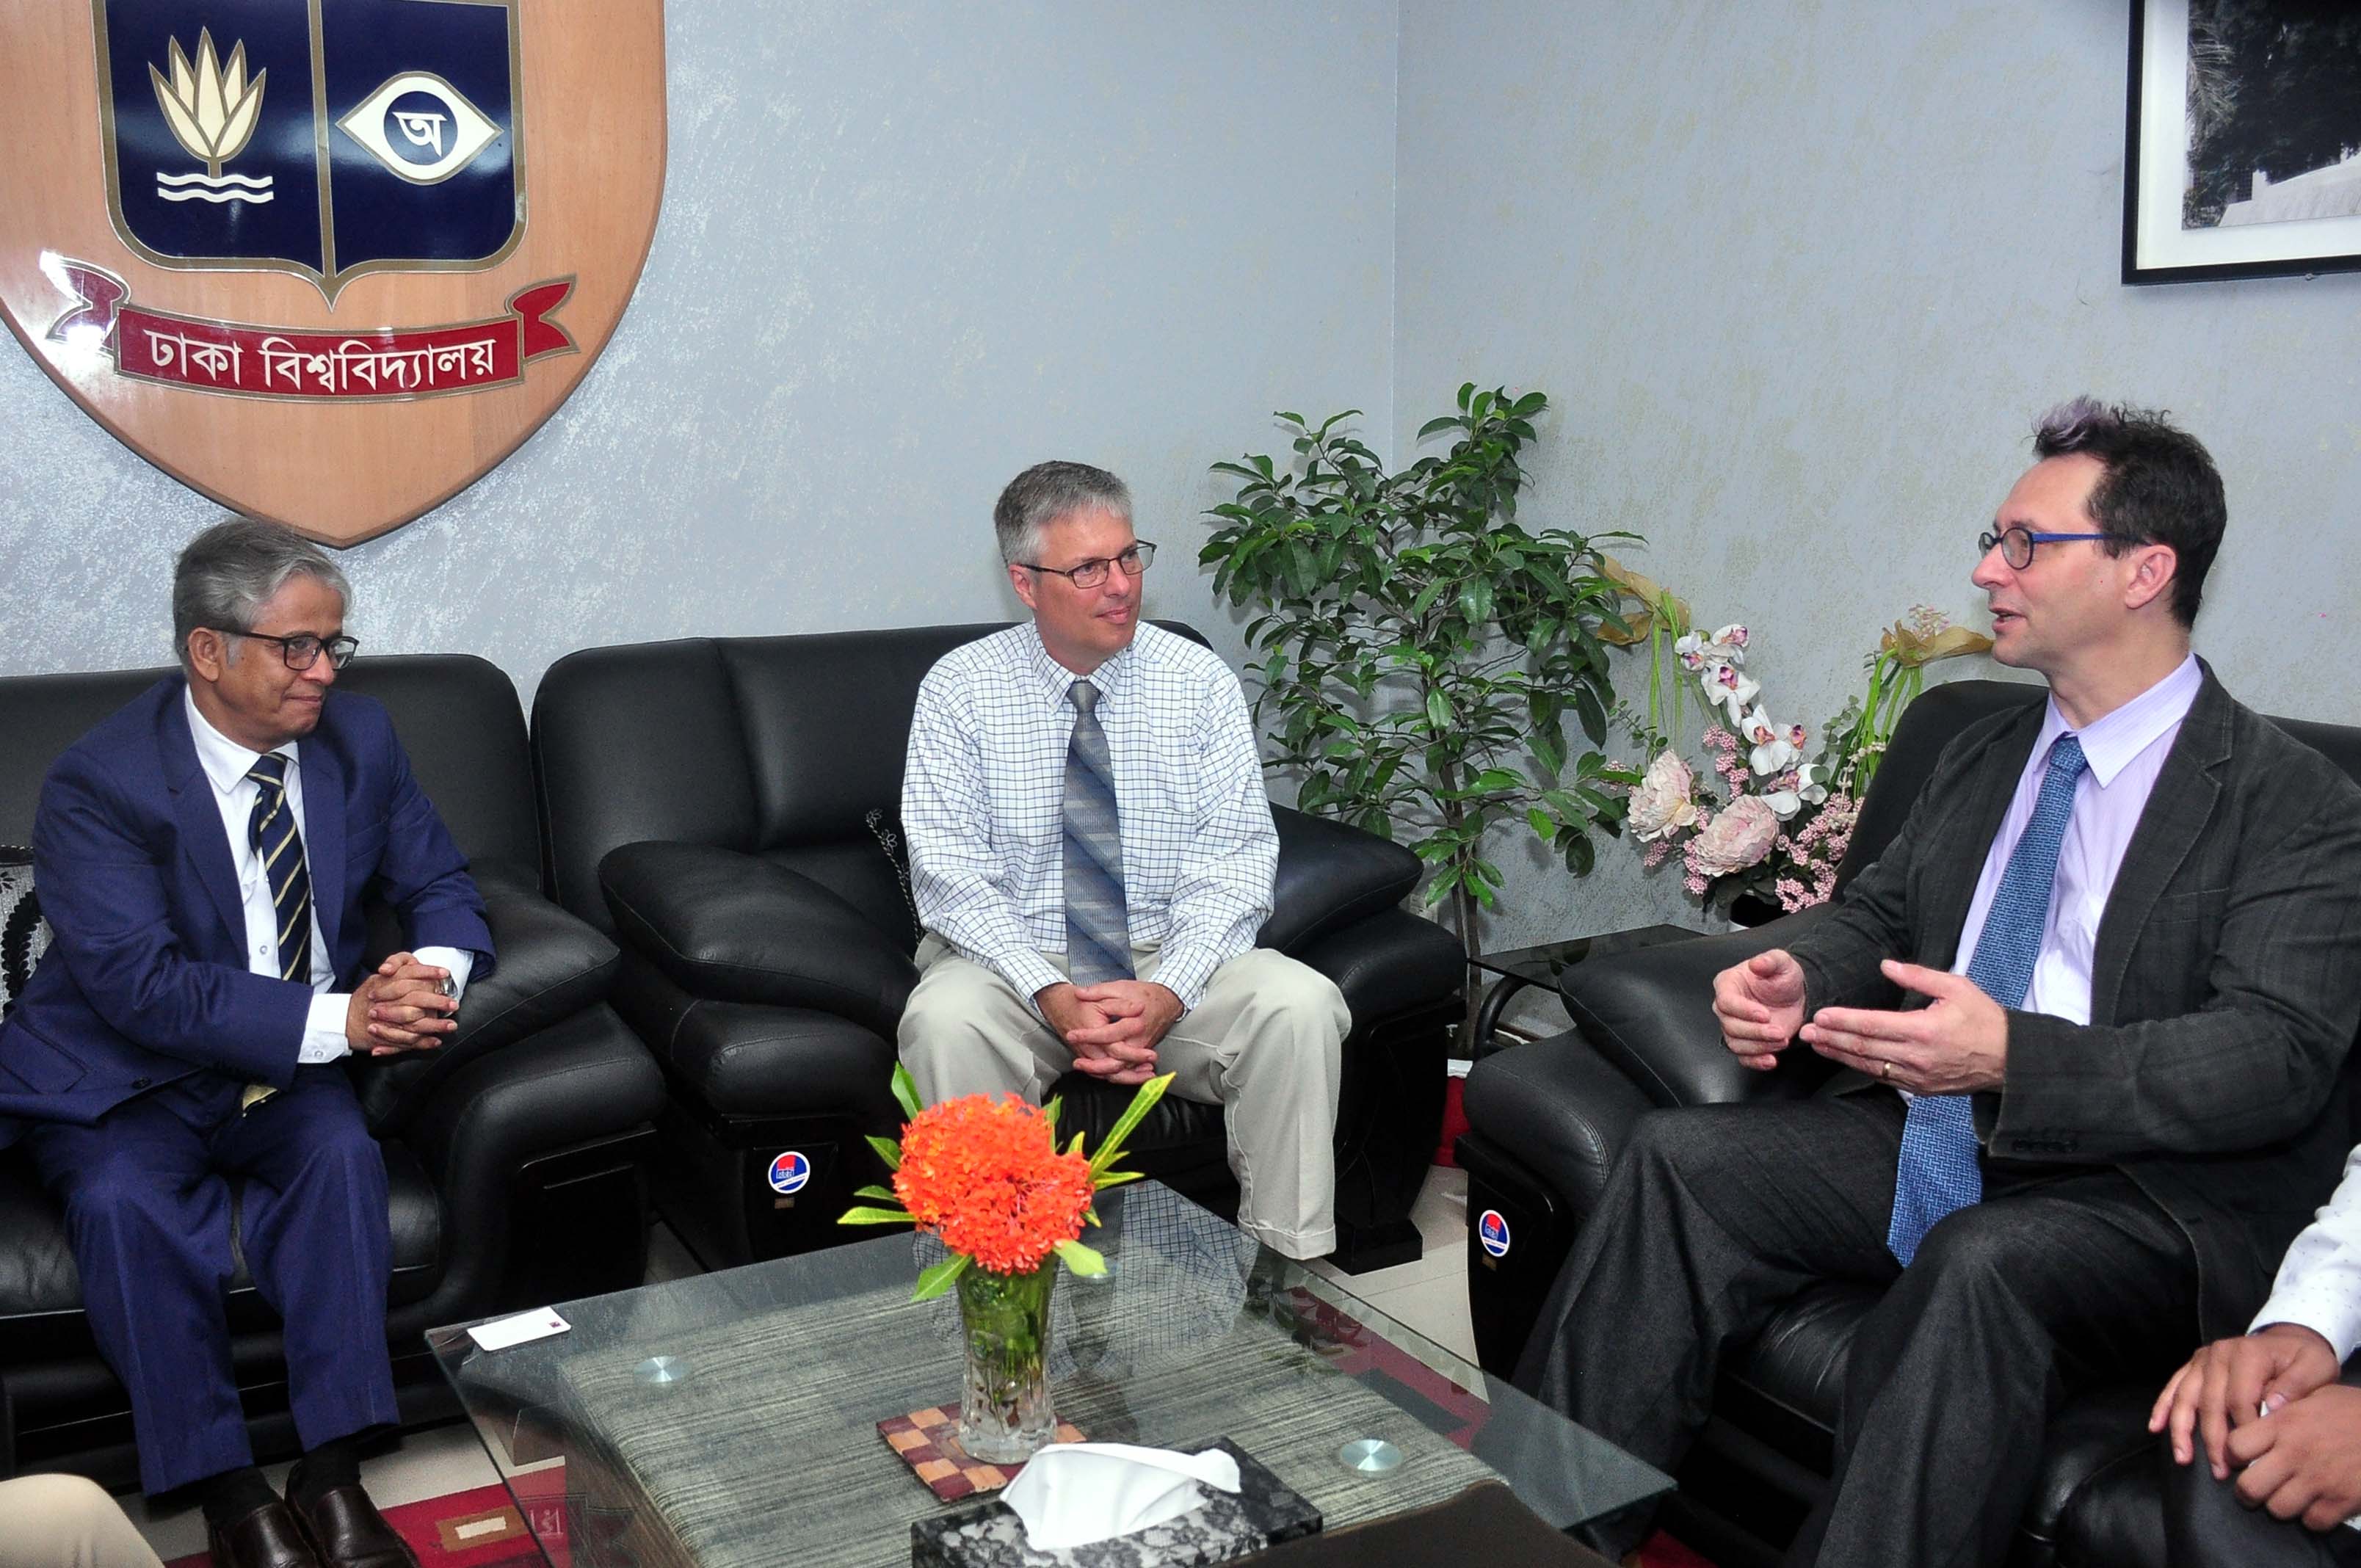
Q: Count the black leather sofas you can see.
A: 3